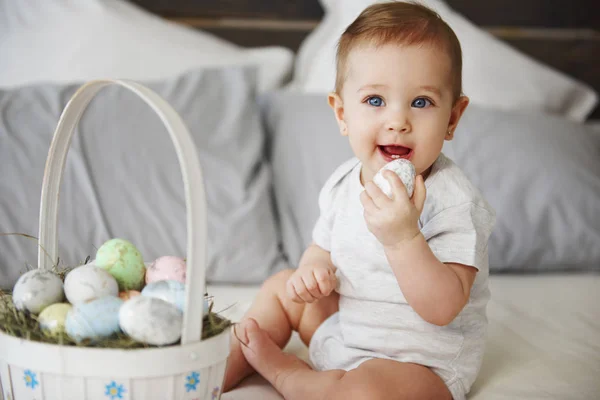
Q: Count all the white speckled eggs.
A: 4